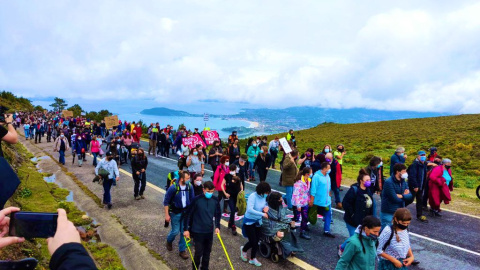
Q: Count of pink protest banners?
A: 2